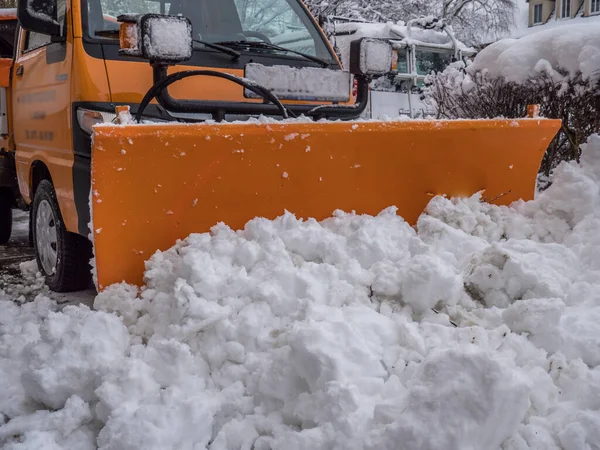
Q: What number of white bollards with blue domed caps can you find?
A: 0